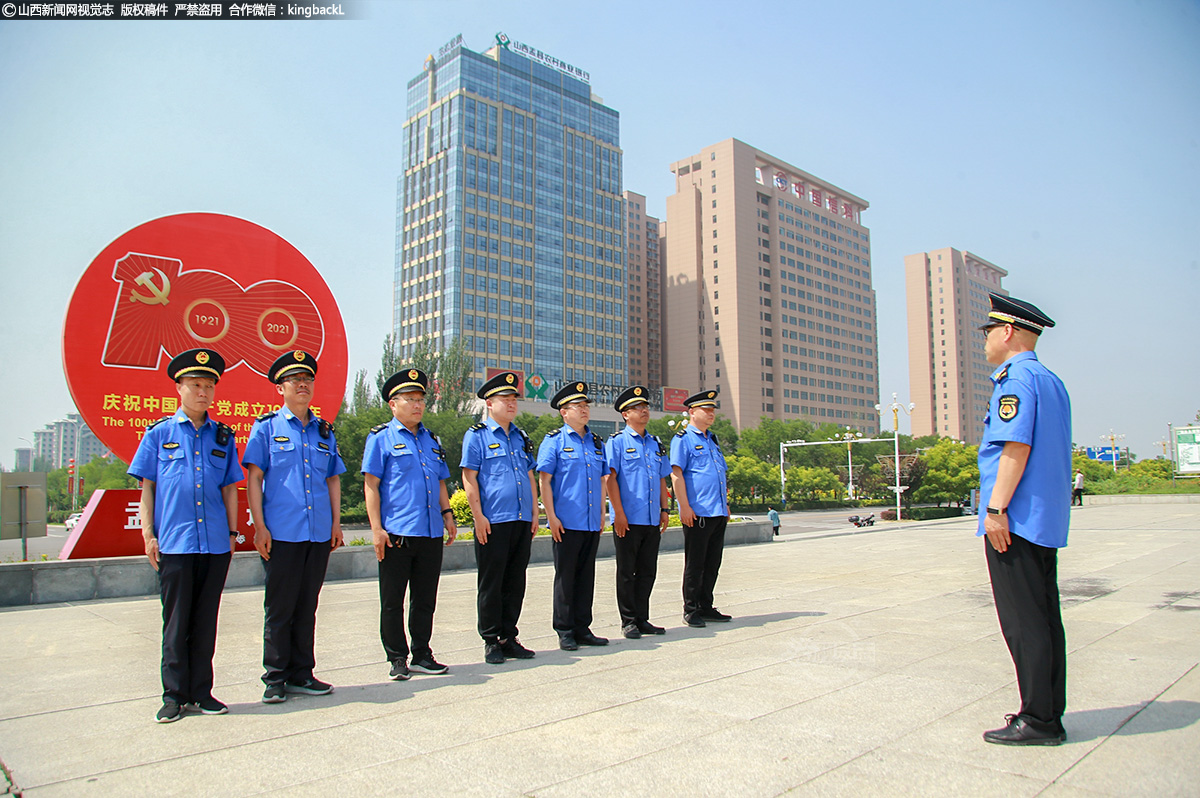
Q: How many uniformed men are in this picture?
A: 8